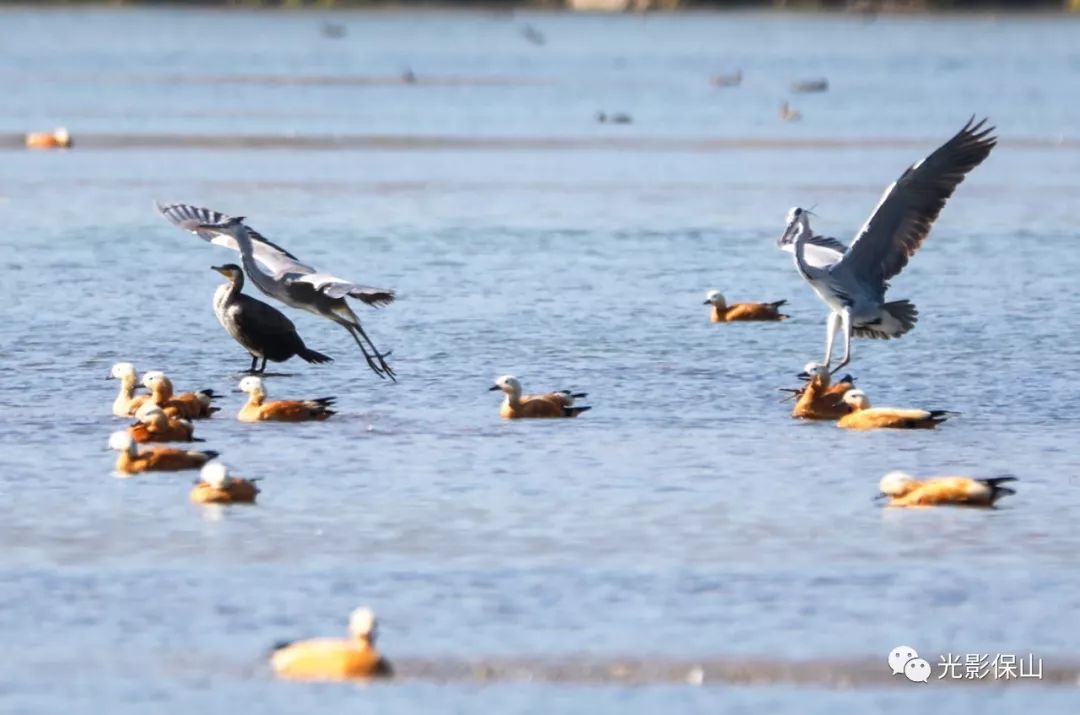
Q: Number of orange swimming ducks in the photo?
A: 13